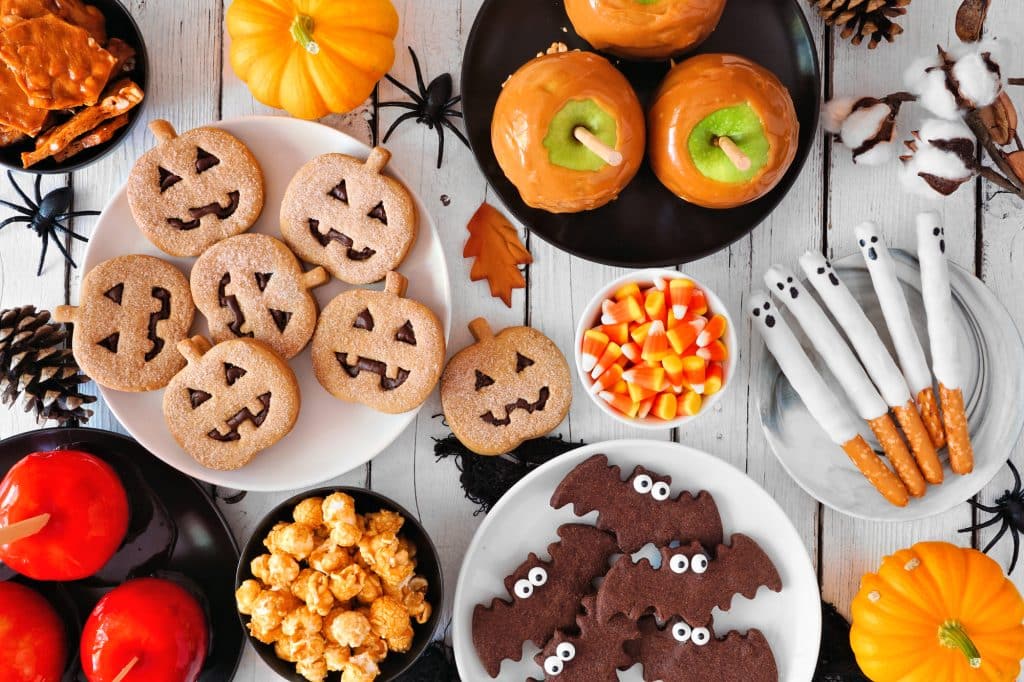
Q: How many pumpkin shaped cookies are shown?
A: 7